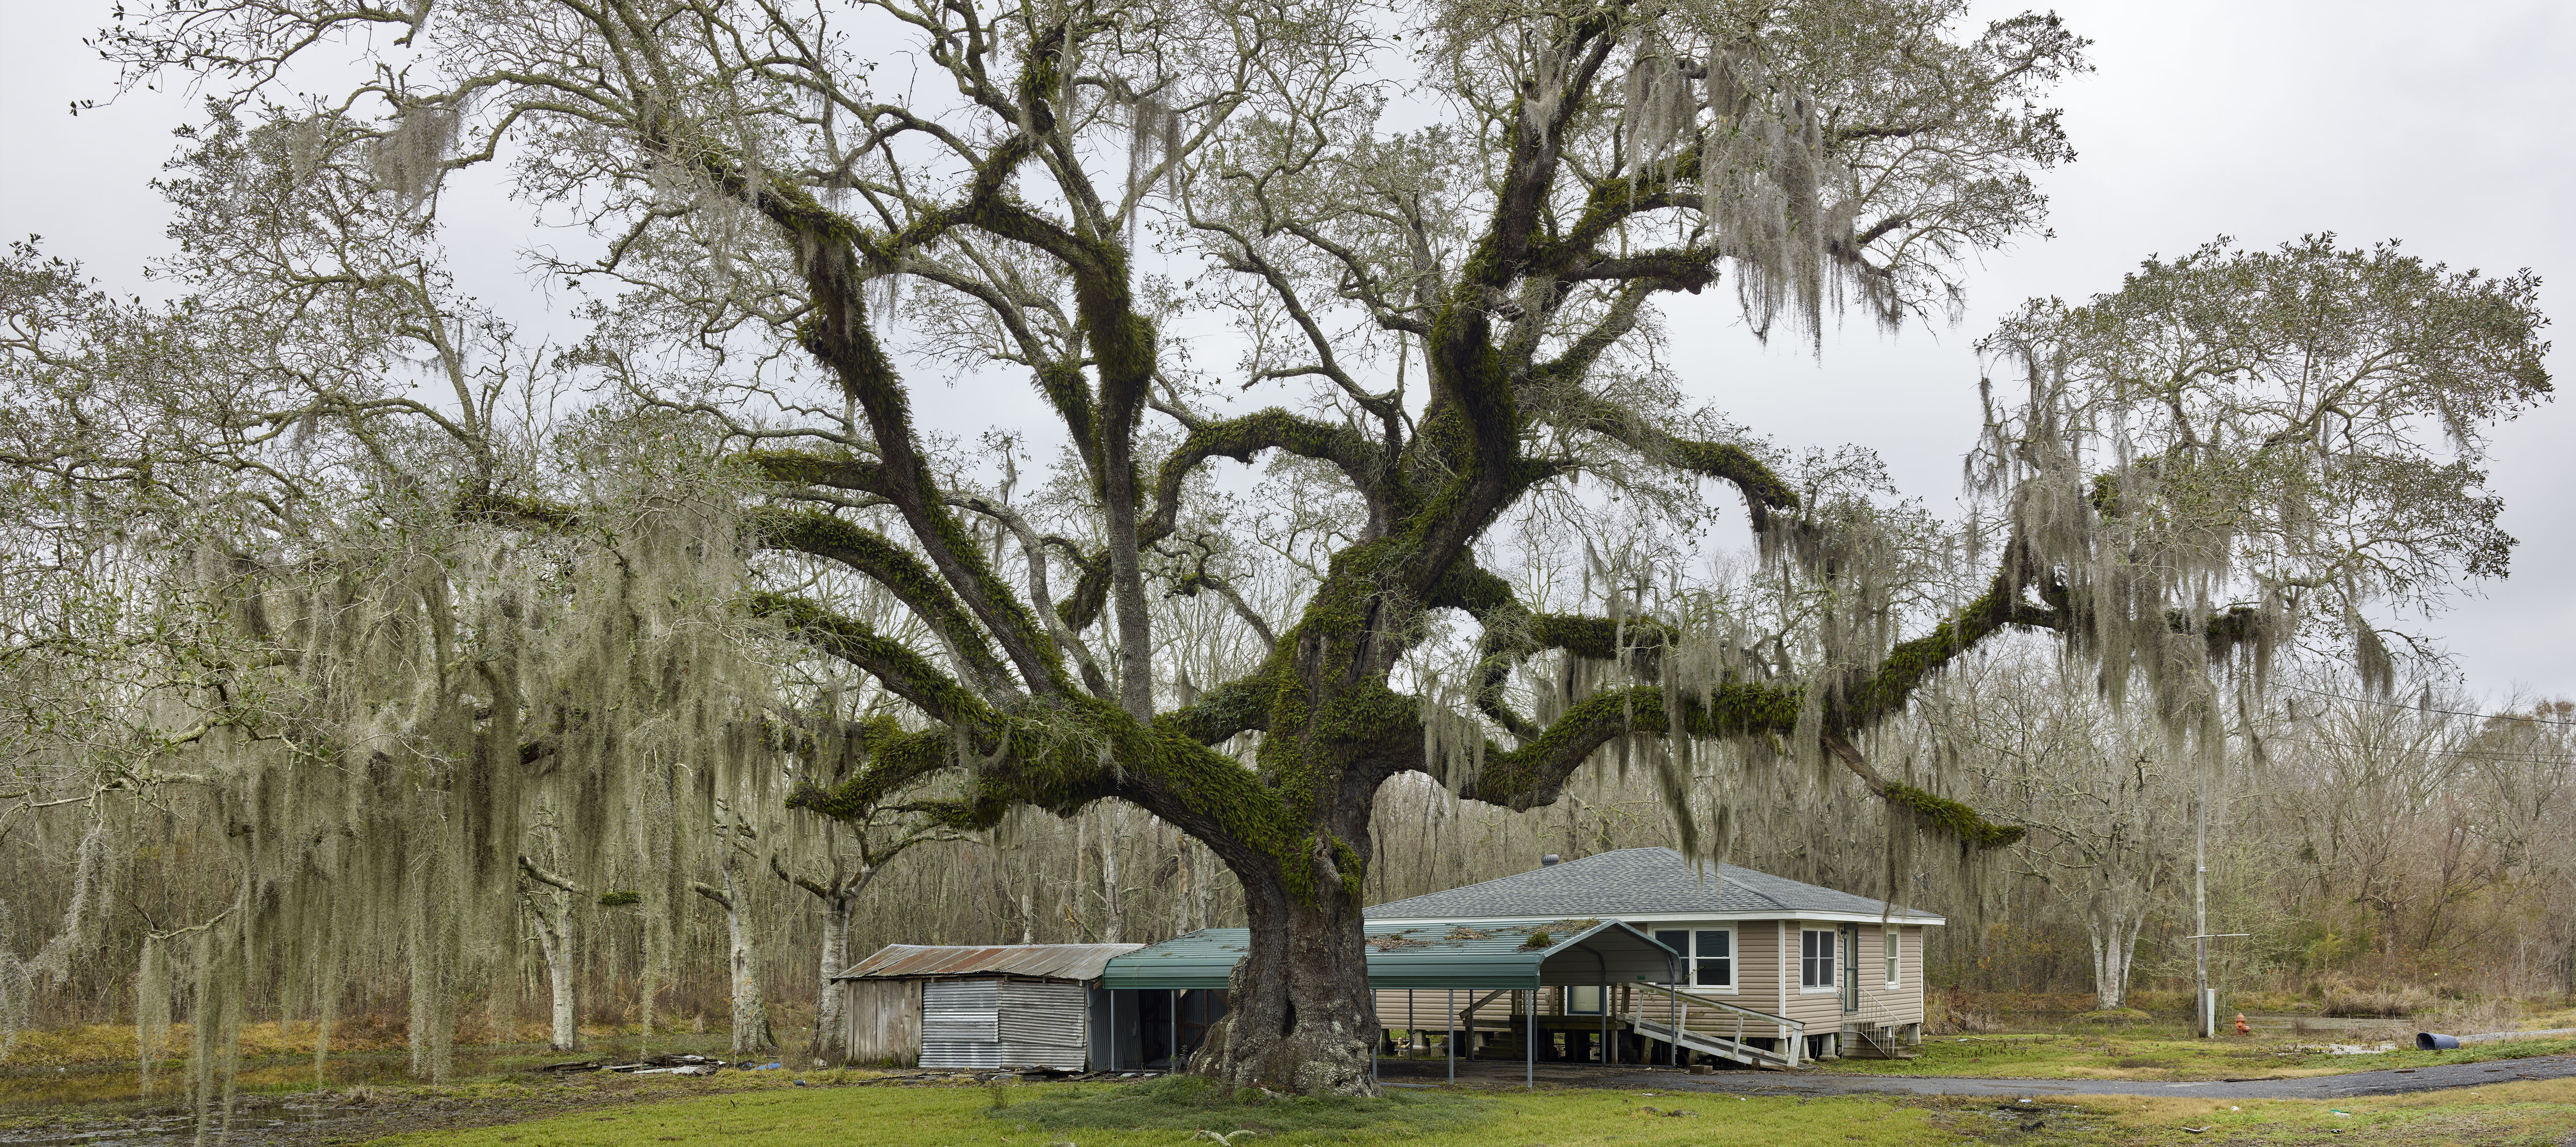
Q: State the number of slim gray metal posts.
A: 10